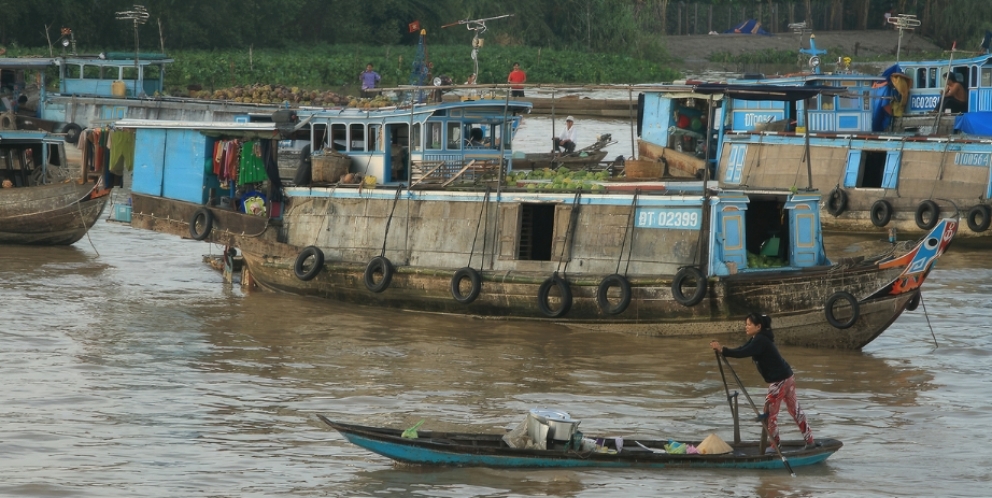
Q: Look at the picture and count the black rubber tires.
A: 14